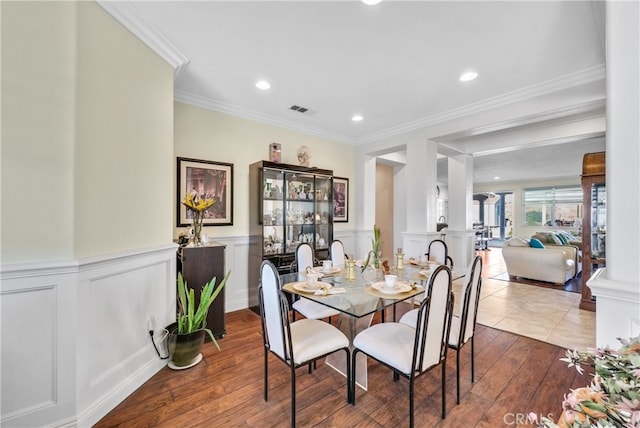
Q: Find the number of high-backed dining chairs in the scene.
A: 6